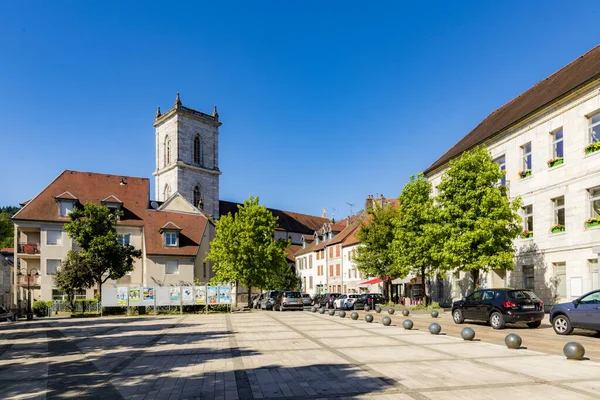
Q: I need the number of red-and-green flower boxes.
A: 6